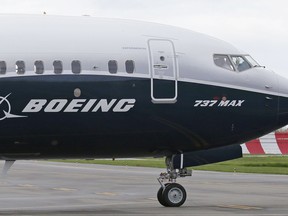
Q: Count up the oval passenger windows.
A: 7